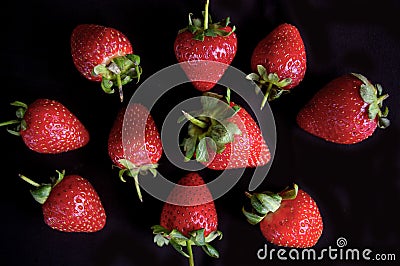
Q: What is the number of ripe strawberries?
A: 10